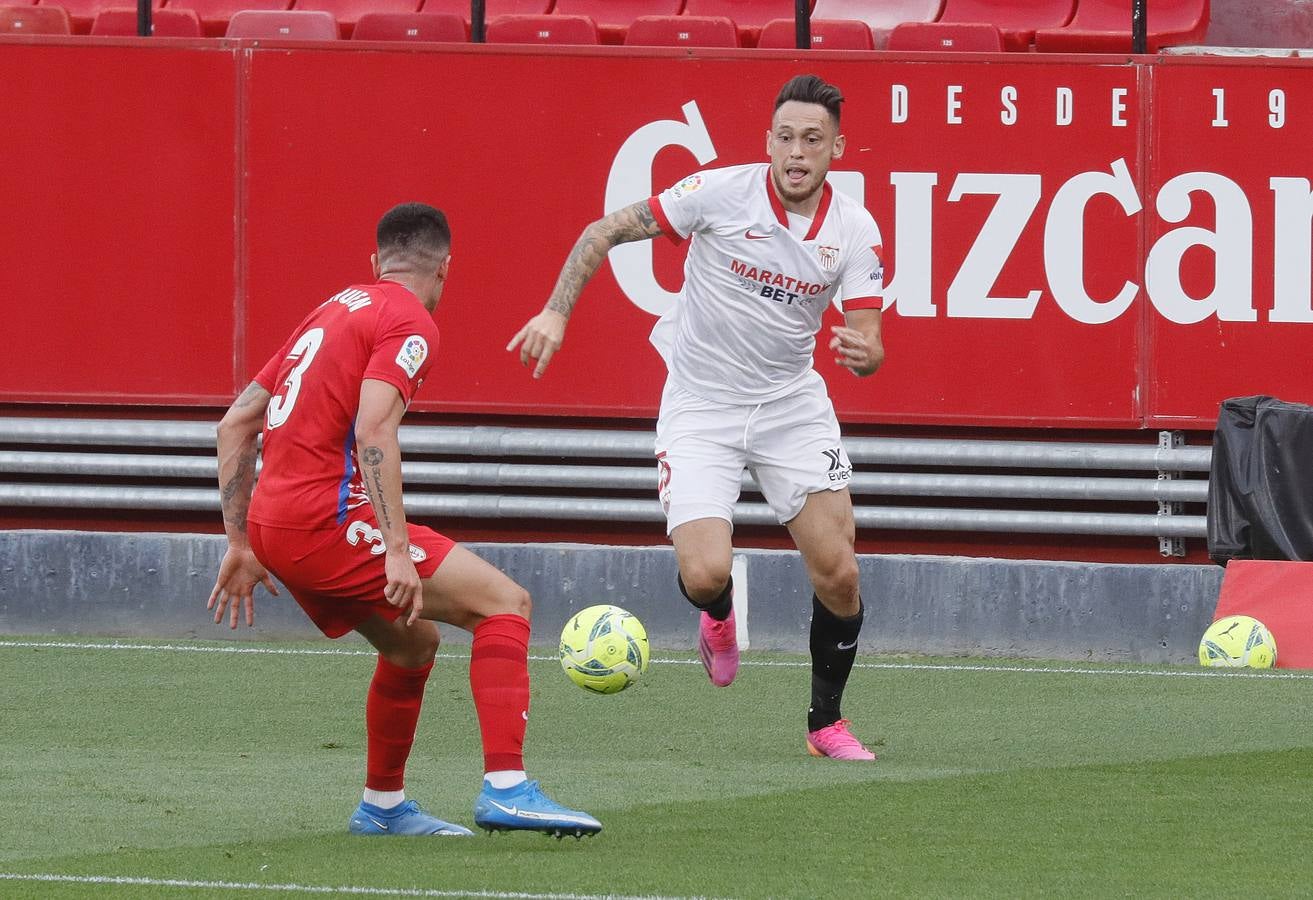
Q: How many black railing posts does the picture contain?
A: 4